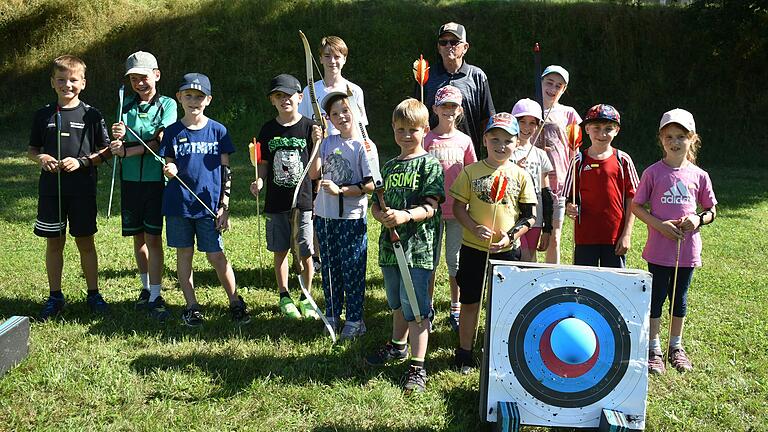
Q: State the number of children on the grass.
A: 13